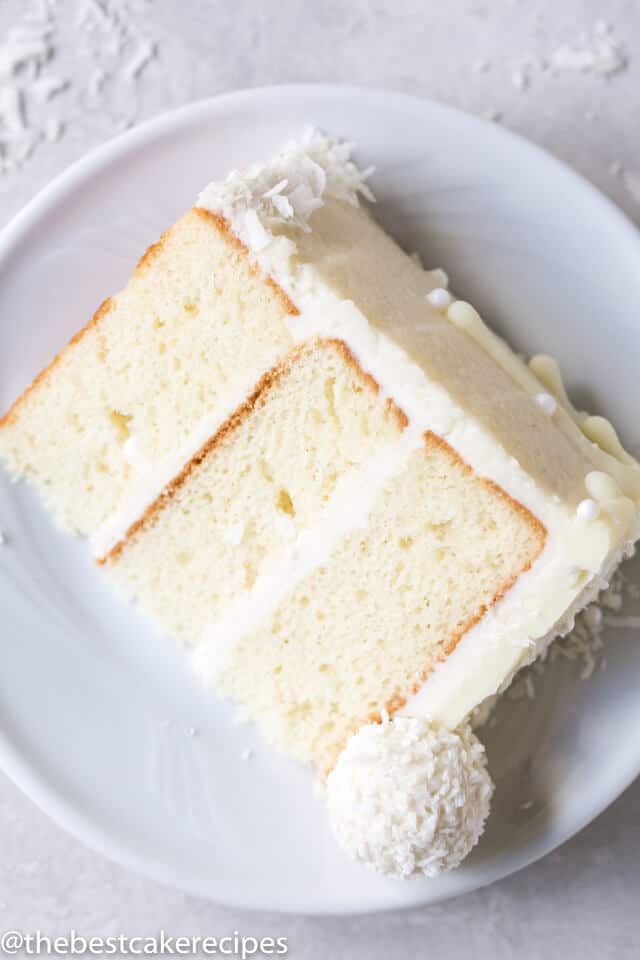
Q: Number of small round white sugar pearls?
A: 3